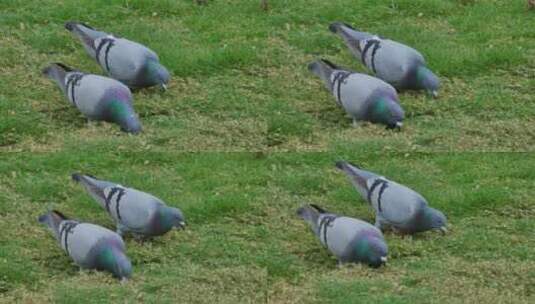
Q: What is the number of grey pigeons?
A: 8